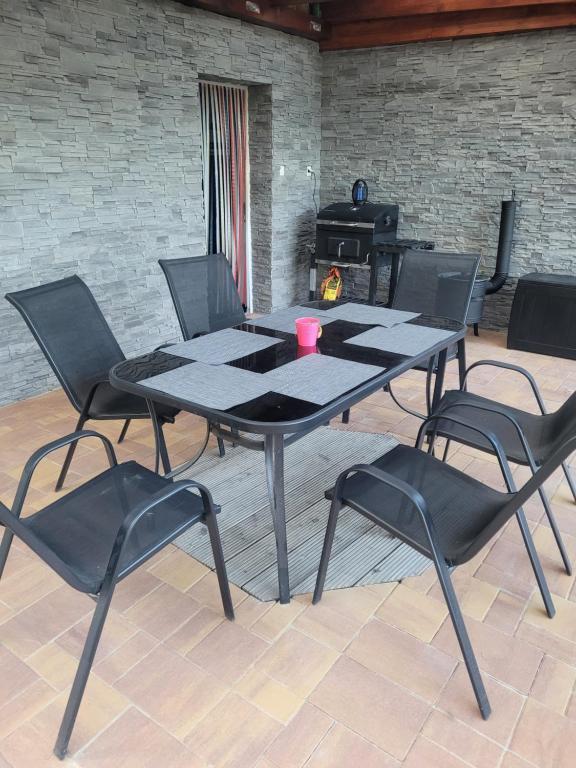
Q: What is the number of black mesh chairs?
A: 6